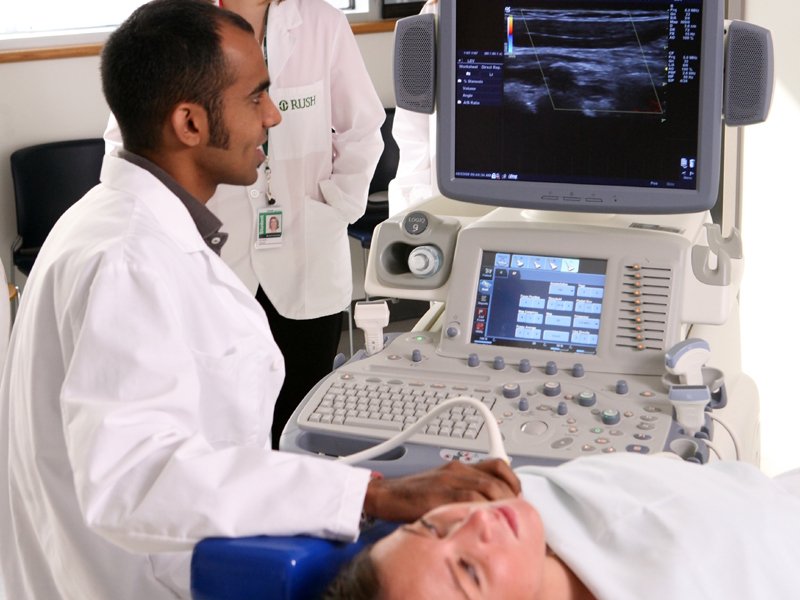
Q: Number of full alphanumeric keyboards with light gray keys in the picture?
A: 1